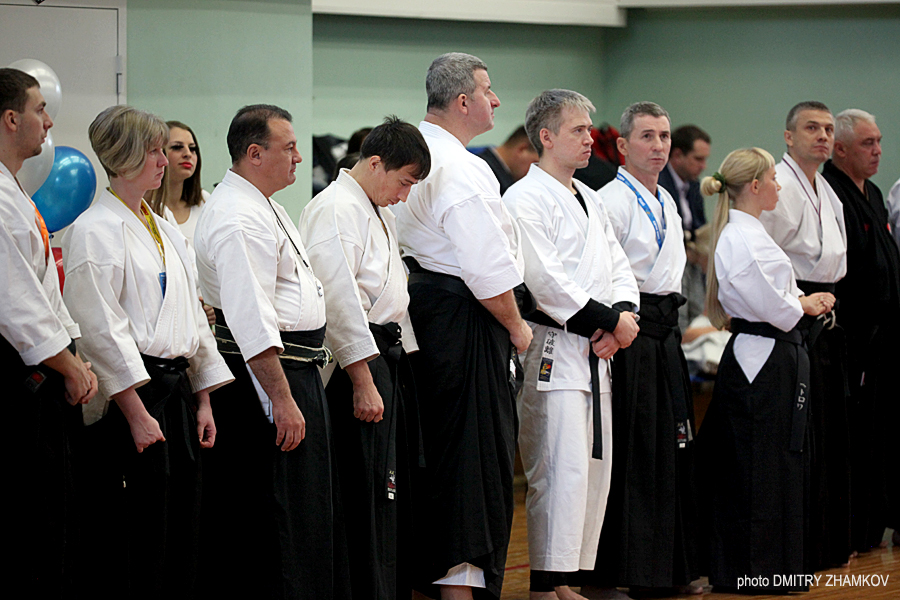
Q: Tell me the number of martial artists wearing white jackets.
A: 9